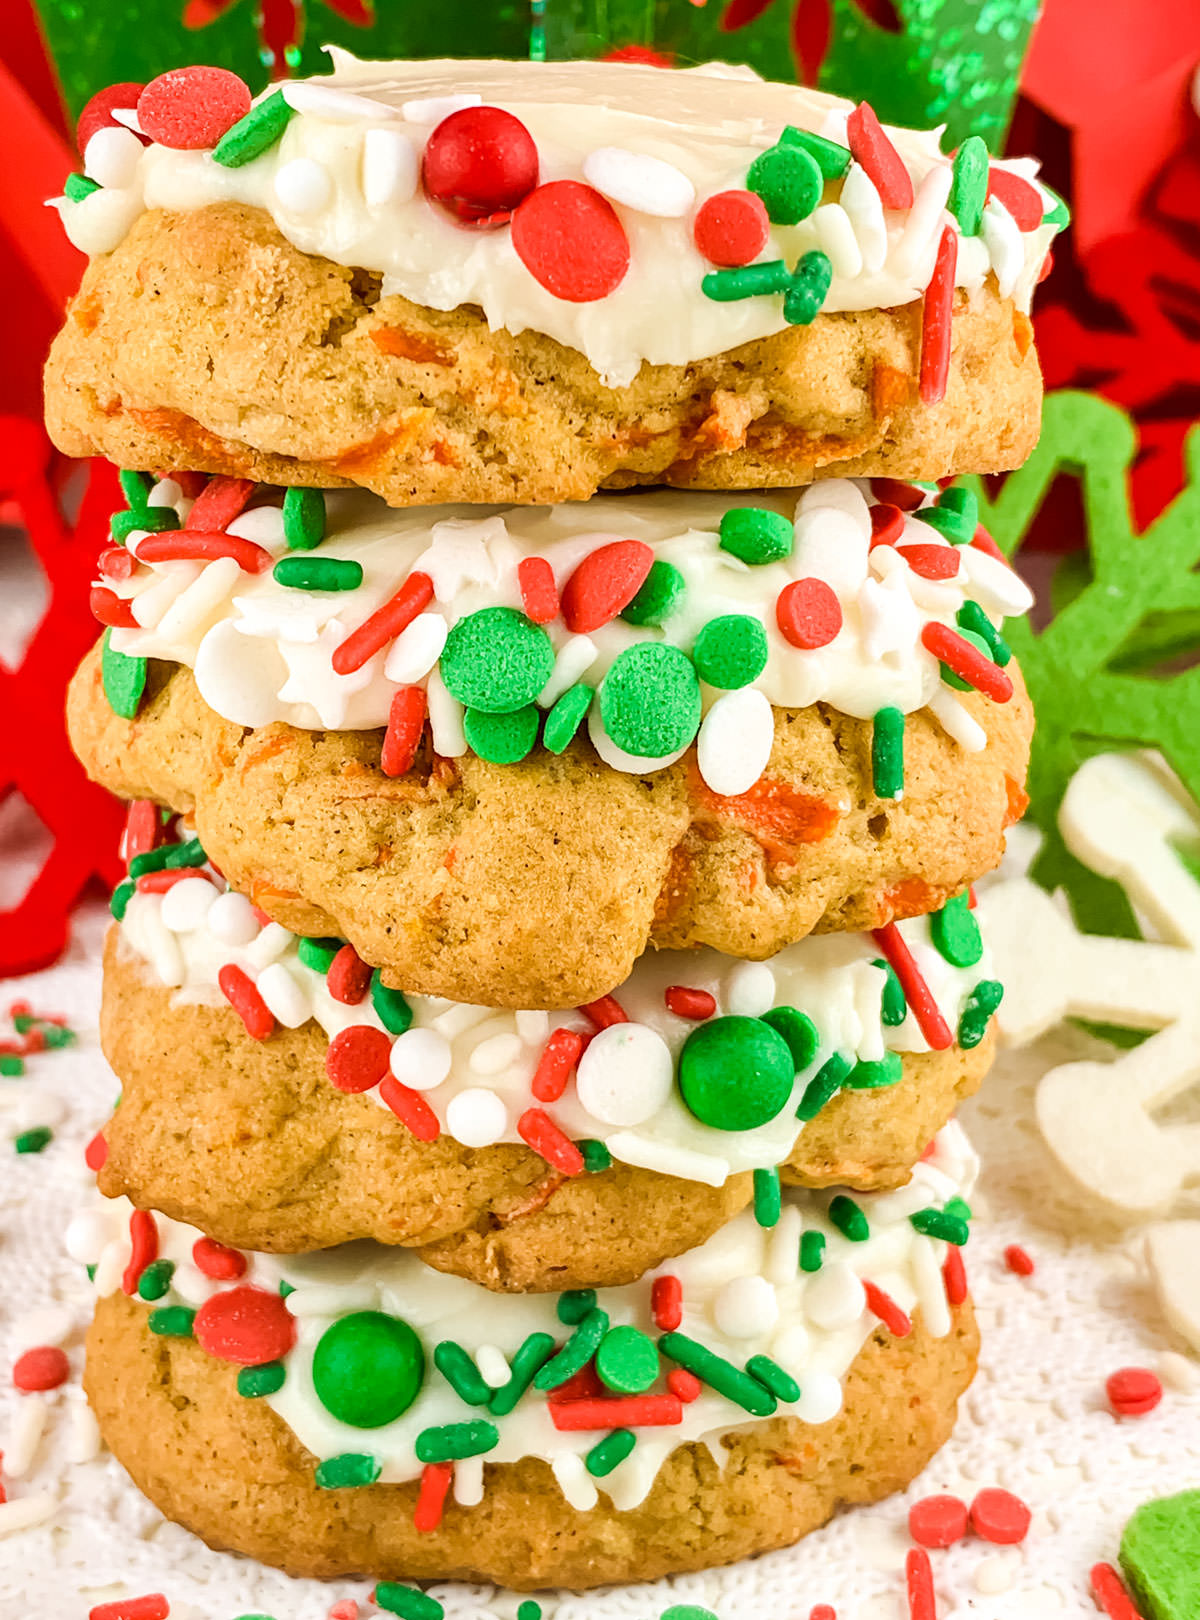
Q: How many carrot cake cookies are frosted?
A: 4